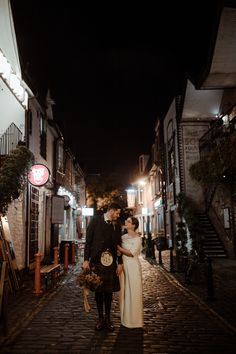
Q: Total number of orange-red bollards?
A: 4